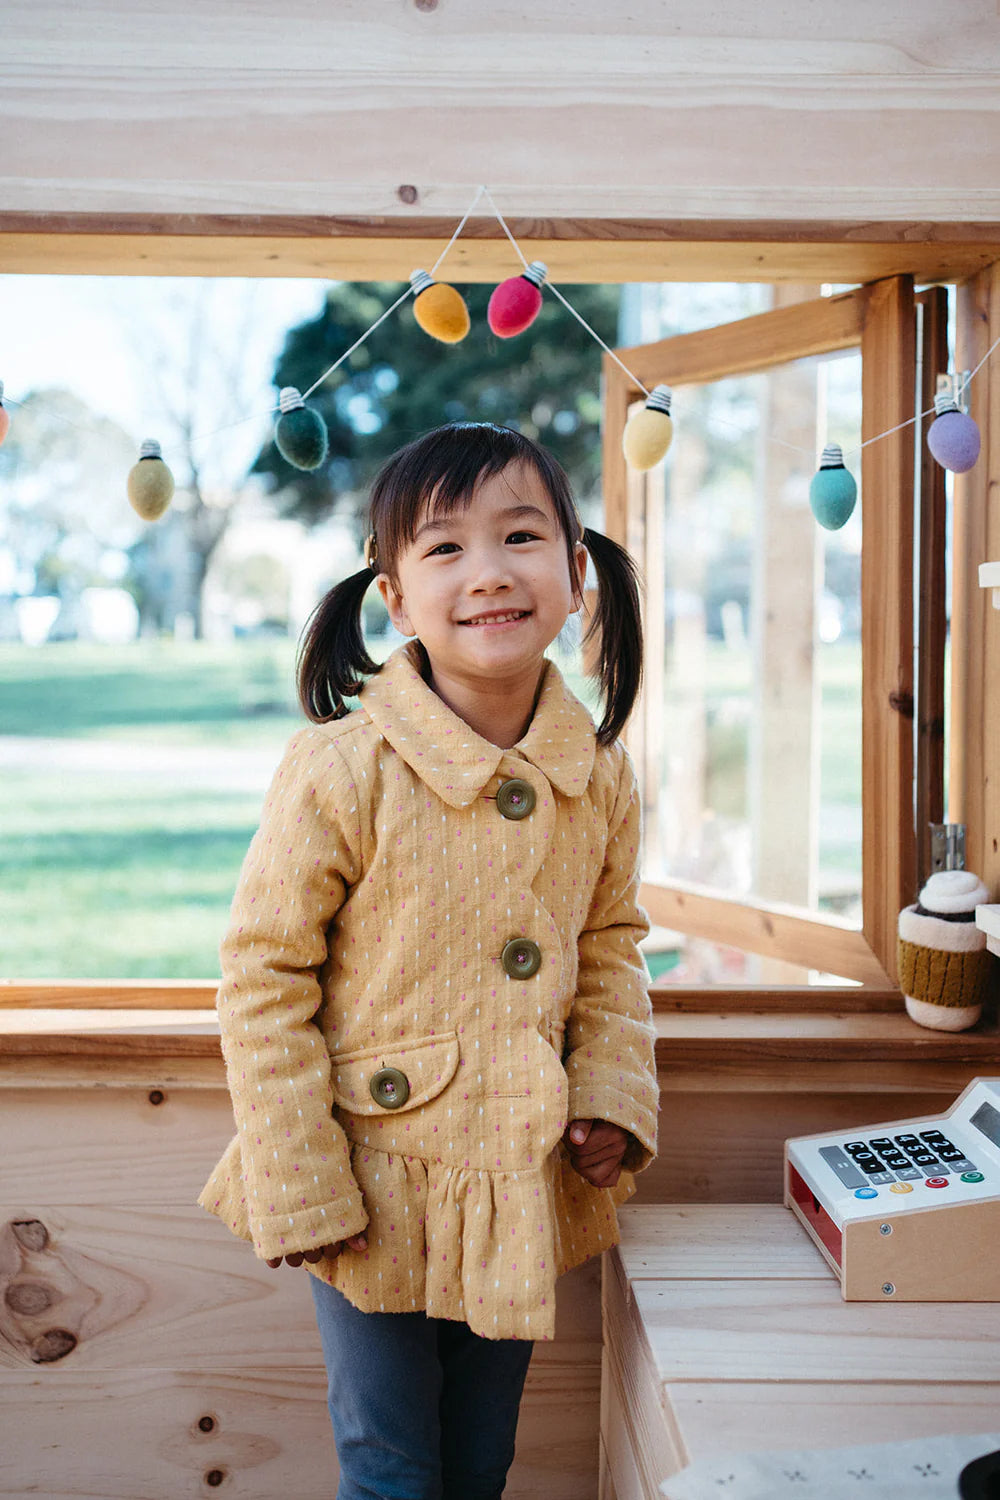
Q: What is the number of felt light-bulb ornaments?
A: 8